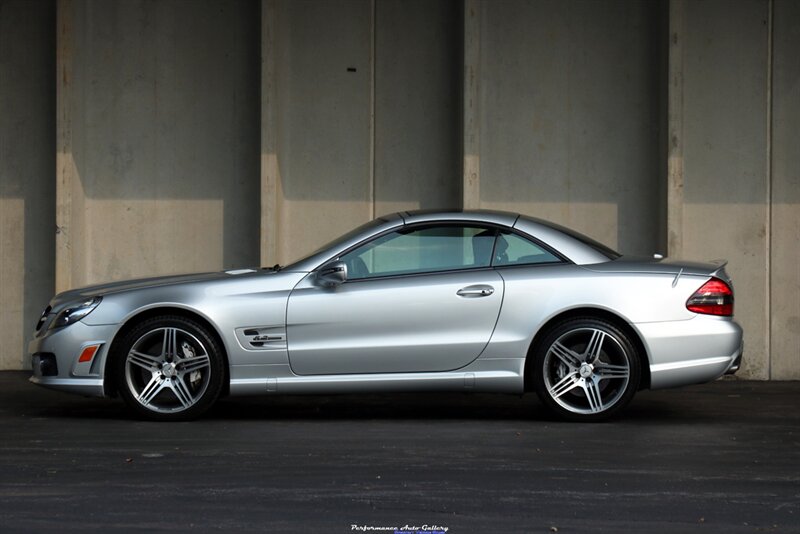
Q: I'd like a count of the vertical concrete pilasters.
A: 4